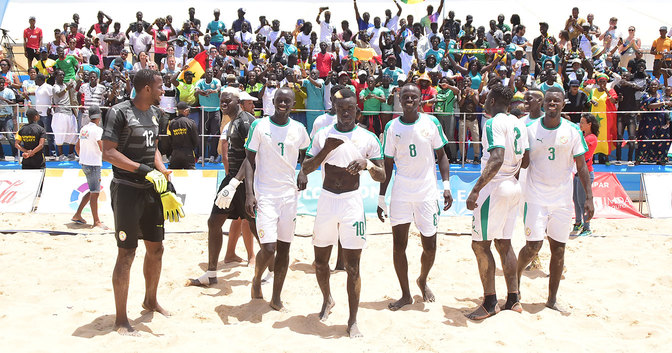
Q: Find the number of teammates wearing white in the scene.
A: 7